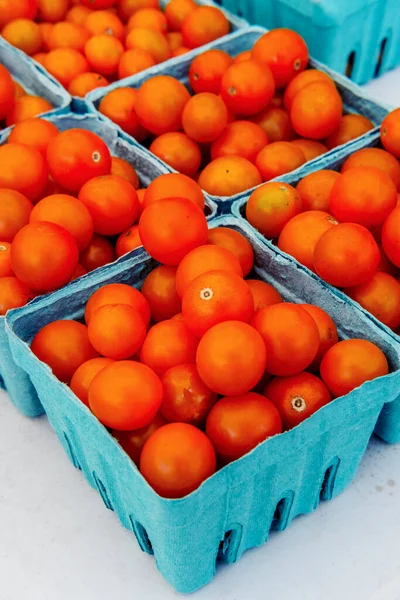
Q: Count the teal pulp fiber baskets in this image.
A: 7